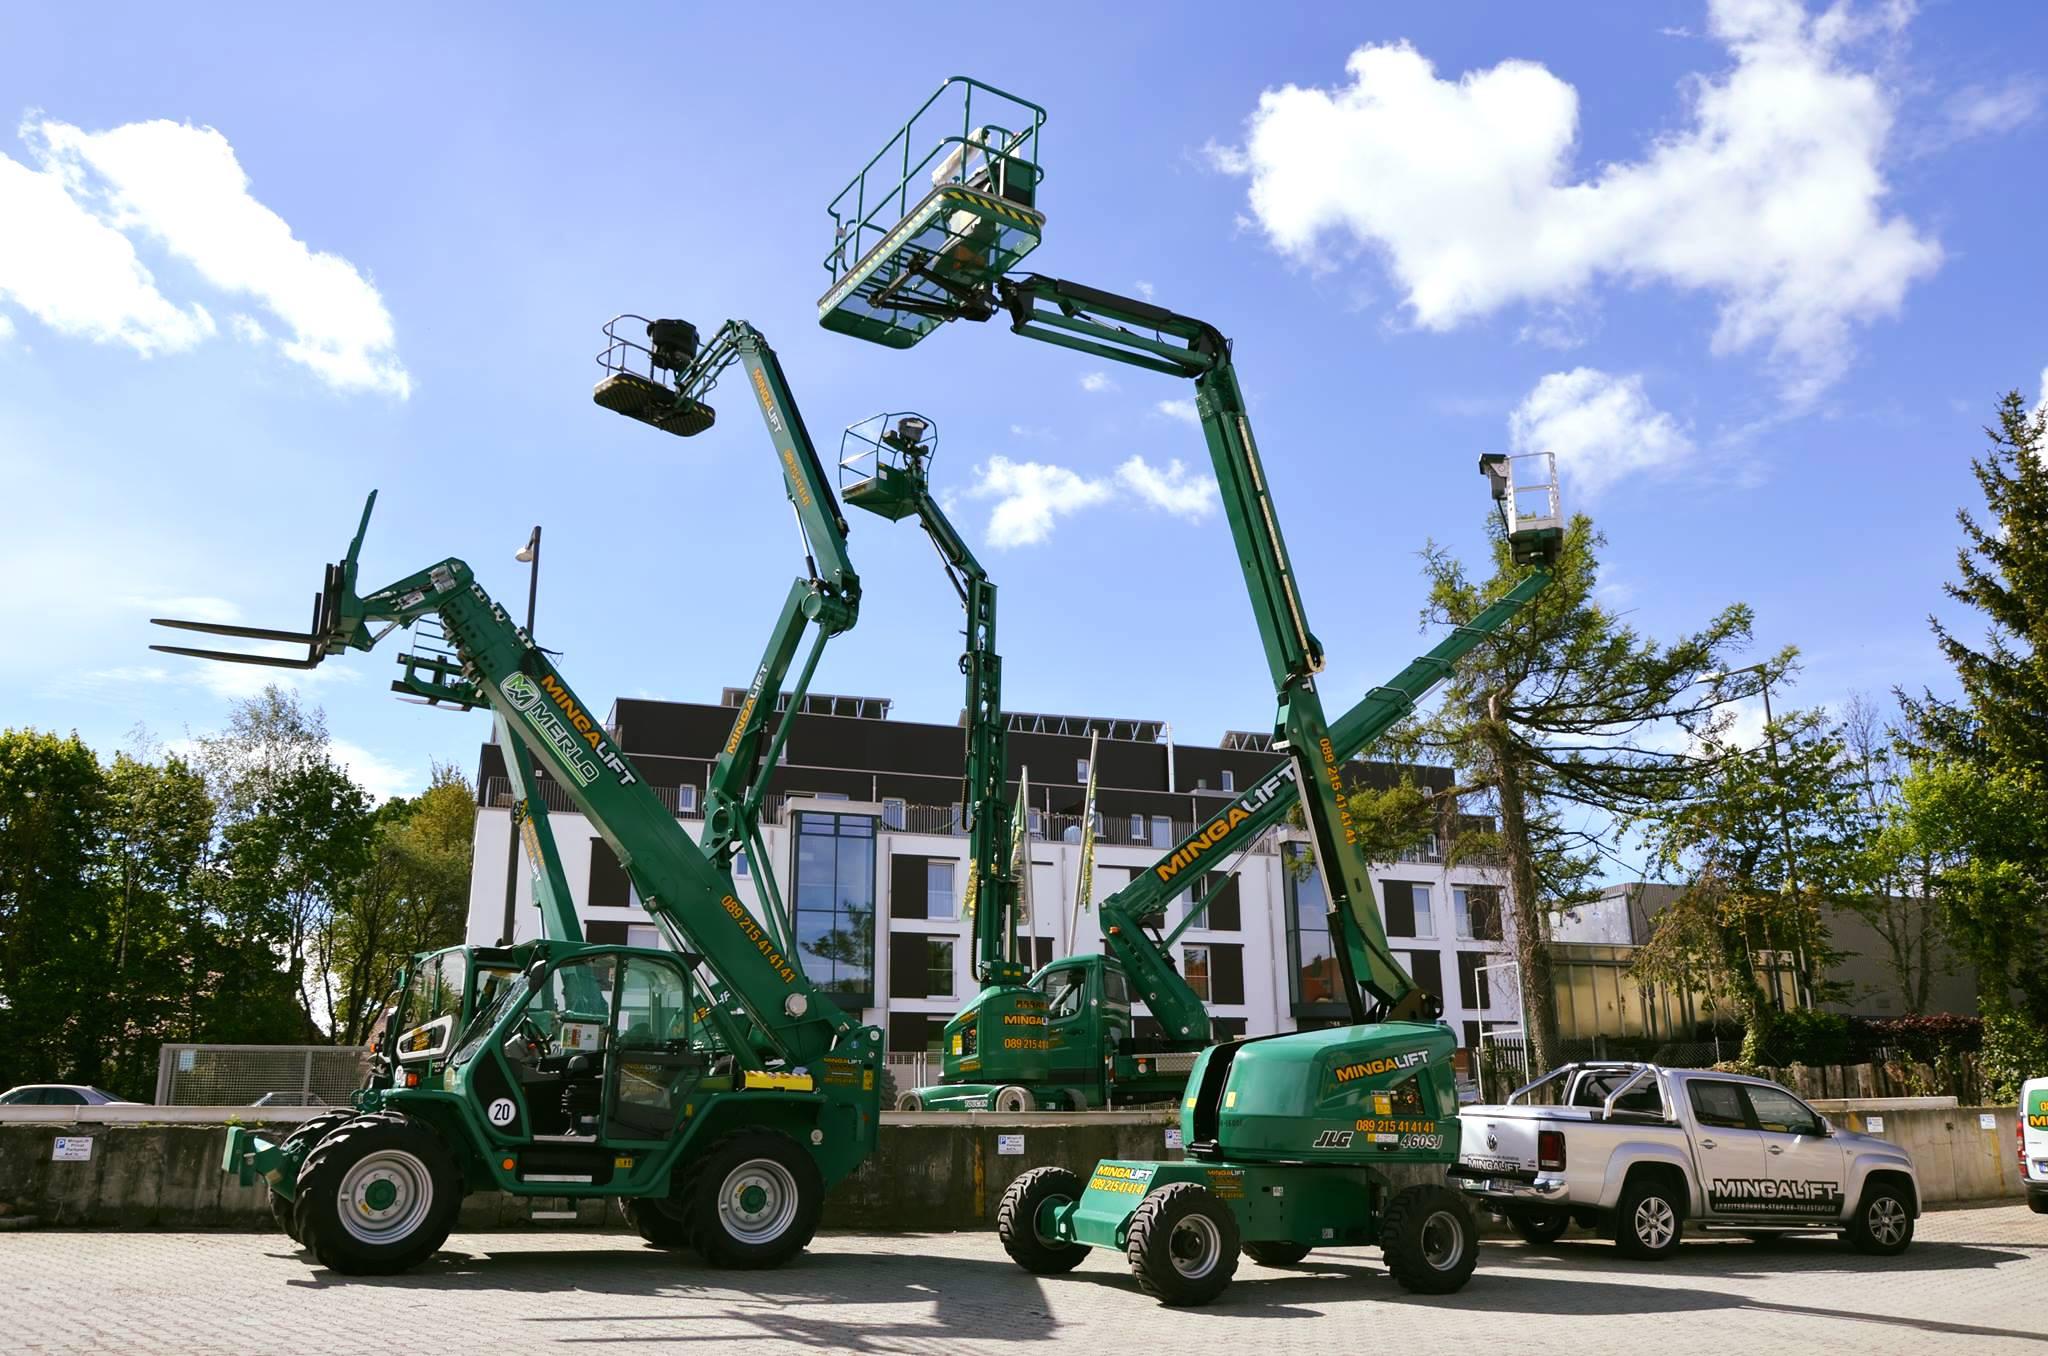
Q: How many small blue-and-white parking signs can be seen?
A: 5